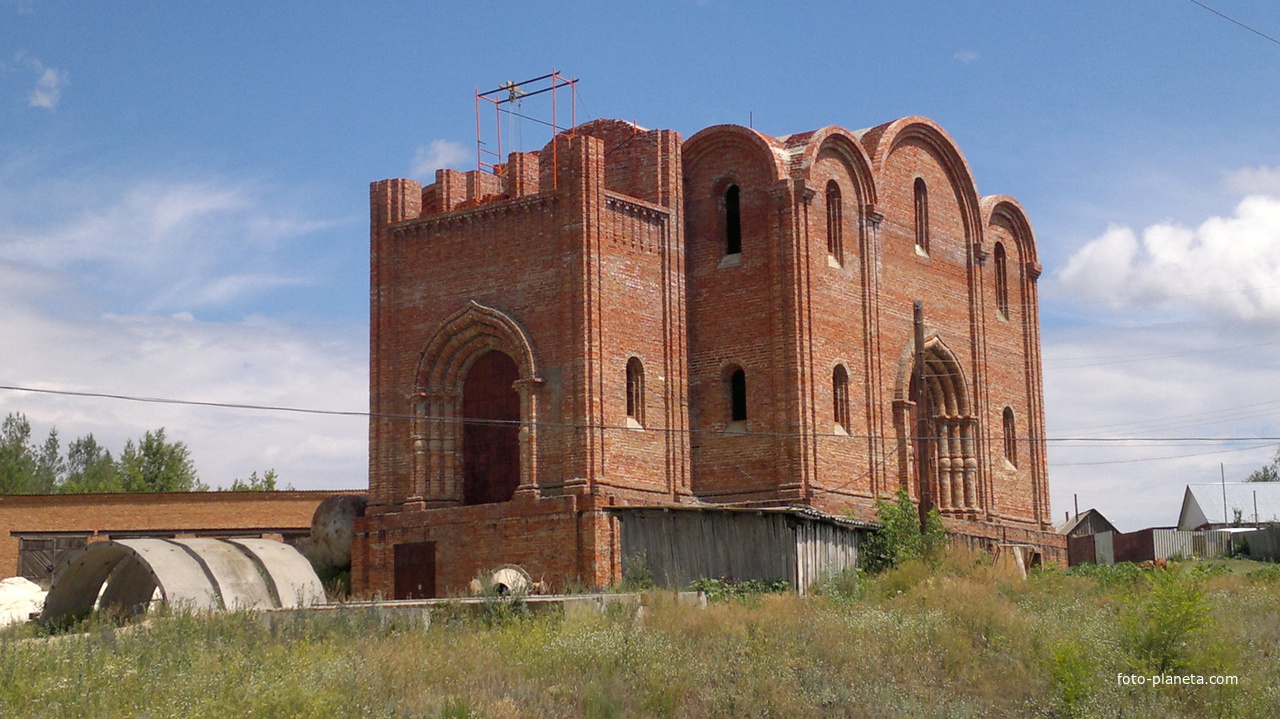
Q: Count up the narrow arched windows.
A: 8